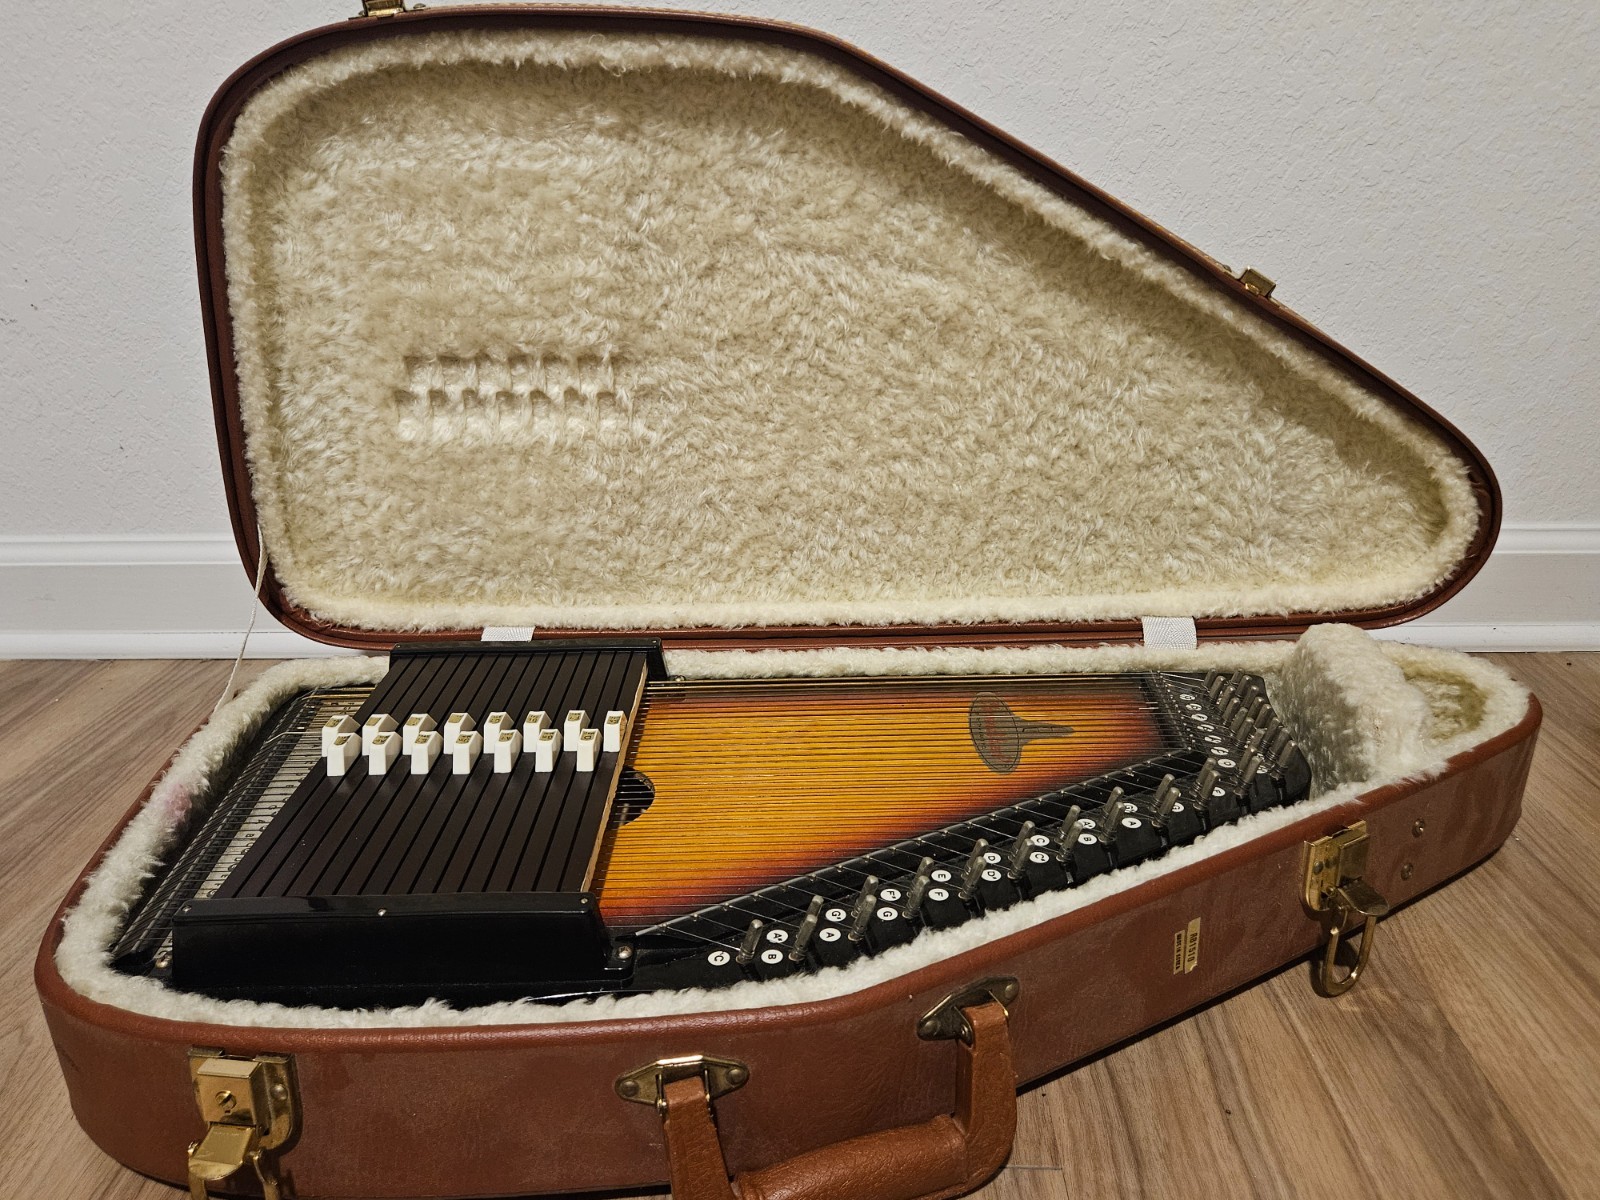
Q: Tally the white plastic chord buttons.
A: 15